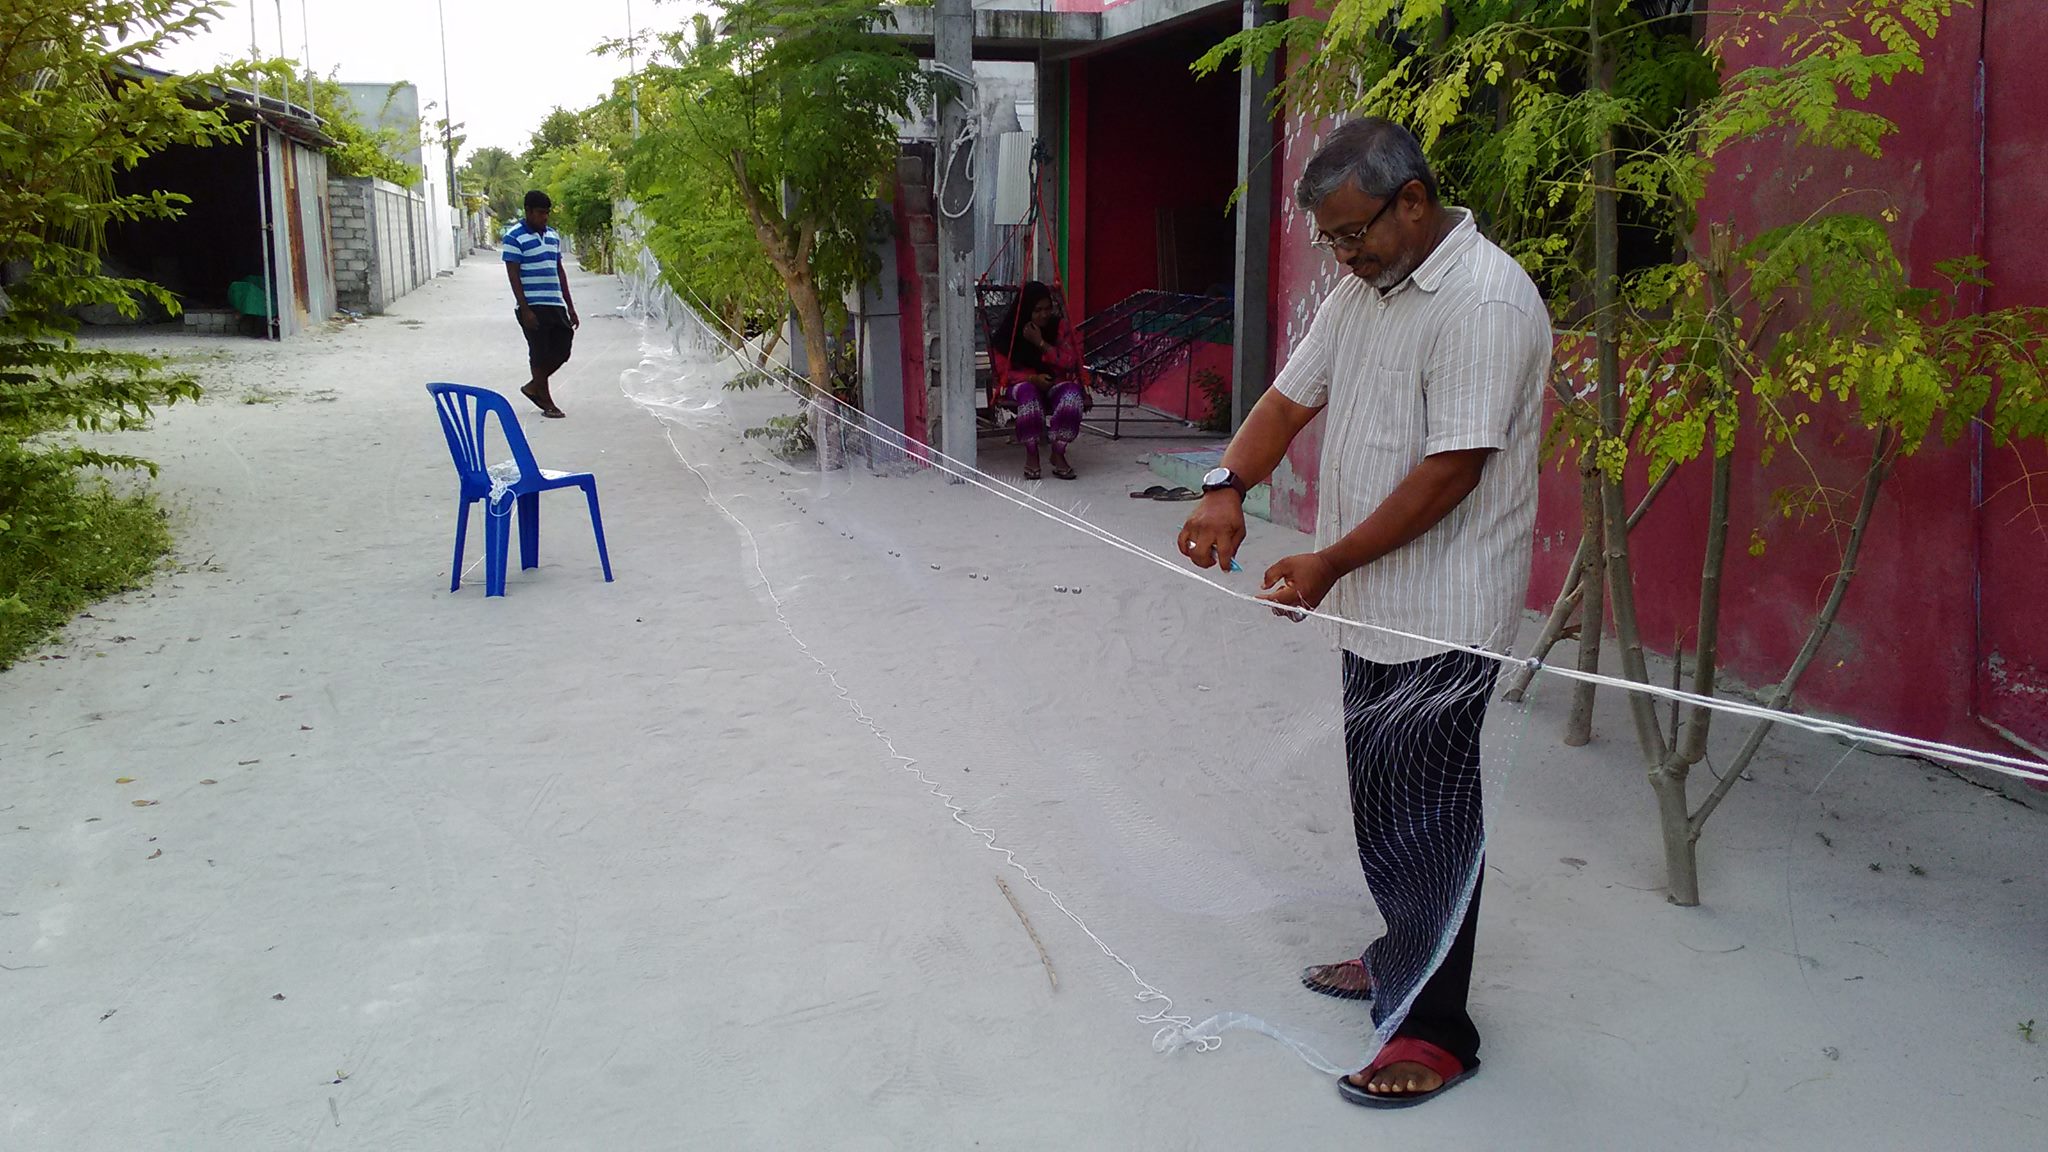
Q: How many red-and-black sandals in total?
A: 2